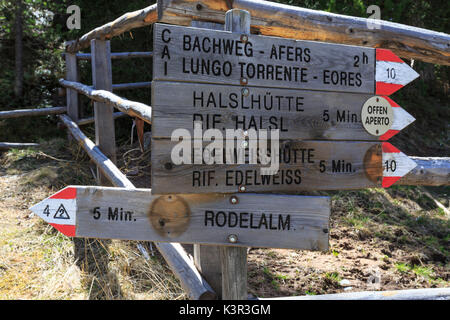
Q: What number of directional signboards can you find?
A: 4